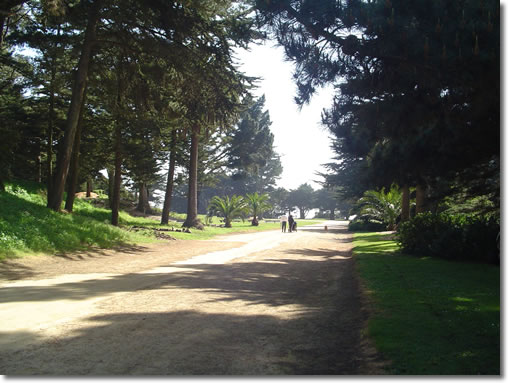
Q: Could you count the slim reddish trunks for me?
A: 2